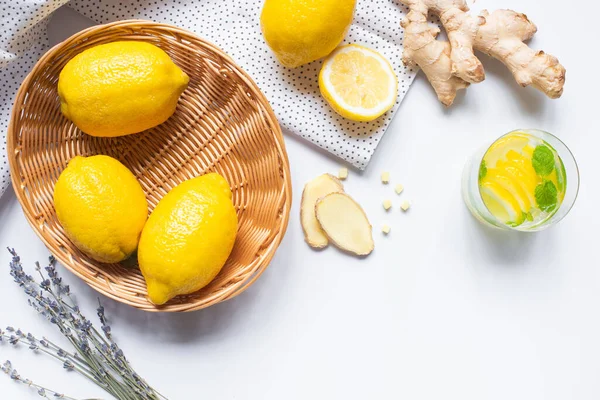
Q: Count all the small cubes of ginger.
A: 6